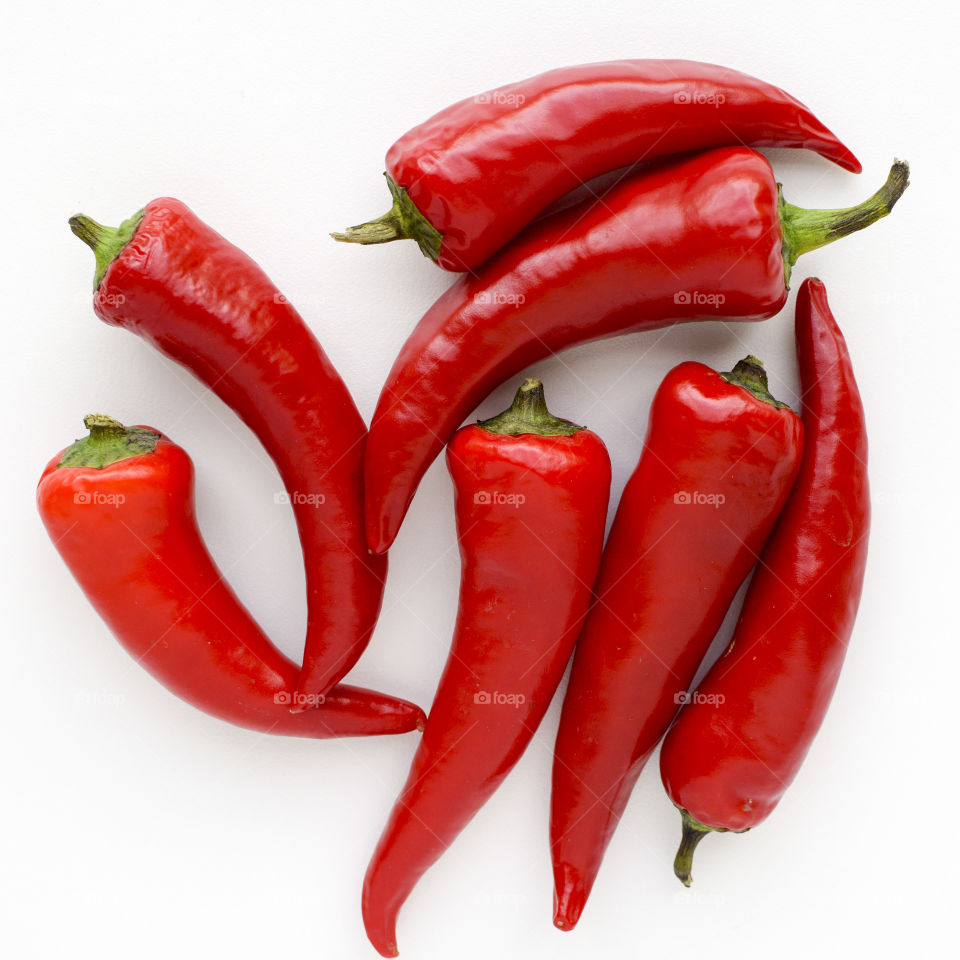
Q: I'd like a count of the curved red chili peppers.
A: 7